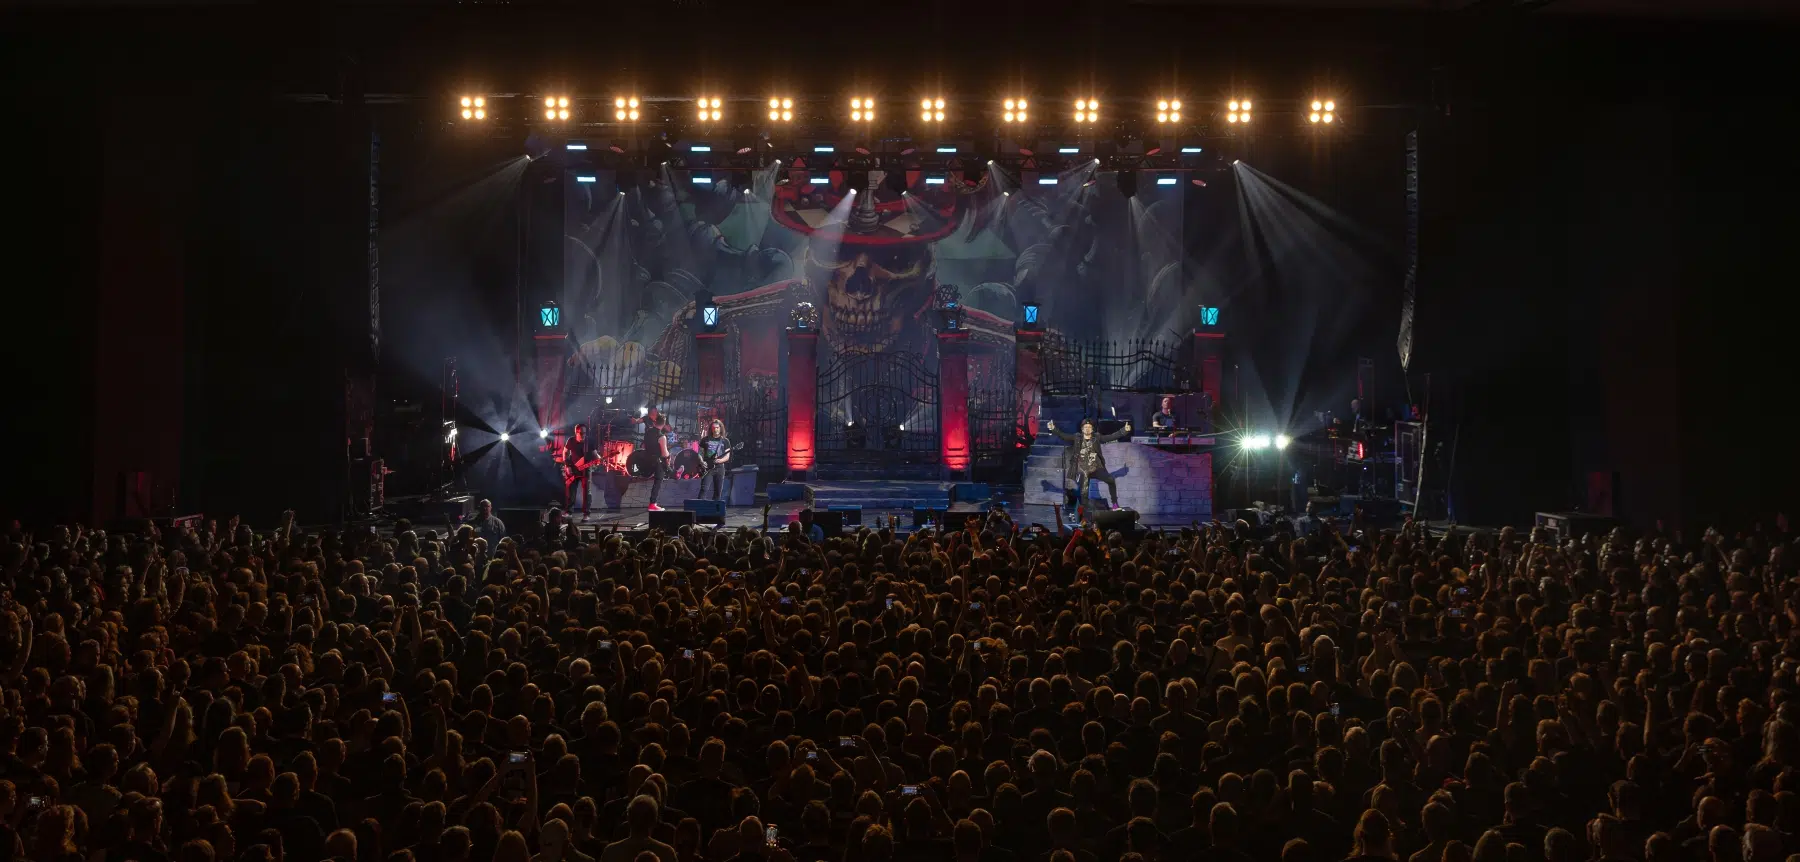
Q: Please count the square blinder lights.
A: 12